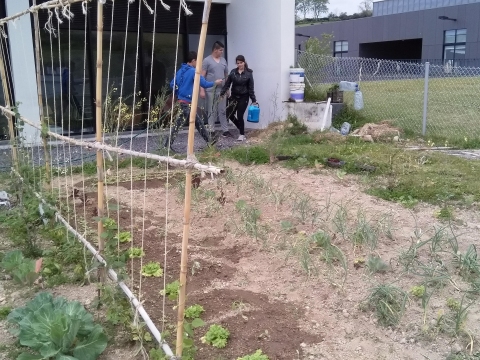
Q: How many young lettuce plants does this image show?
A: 8